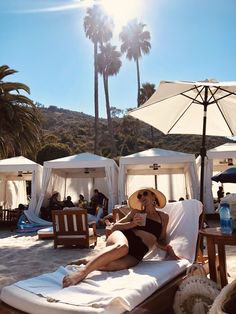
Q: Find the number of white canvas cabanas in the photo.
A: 4